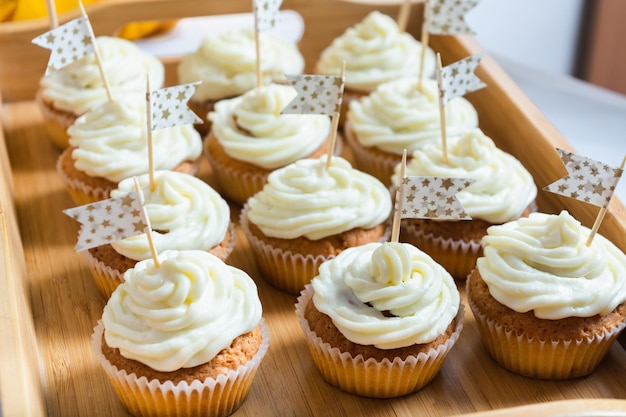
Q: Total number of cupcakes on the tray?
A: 12